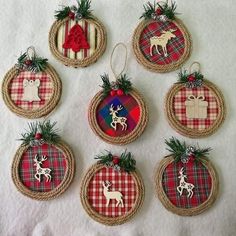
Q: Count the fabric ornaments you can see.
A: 8